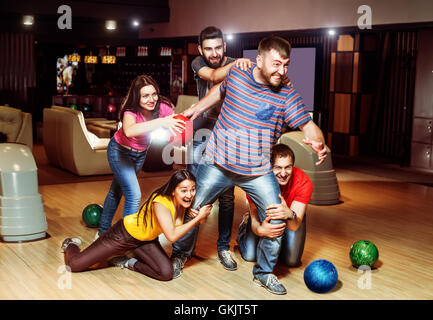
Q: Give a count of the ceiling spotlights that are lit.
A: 5